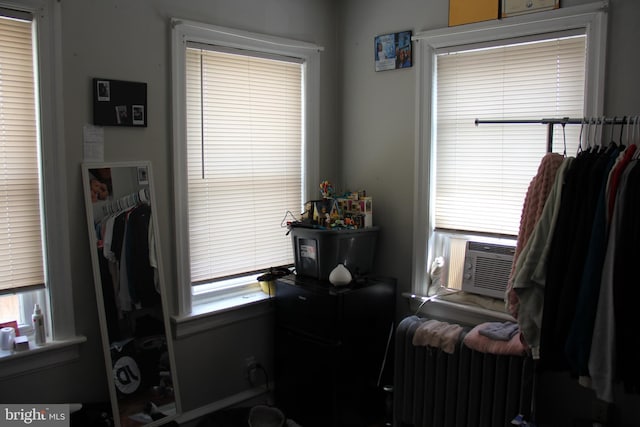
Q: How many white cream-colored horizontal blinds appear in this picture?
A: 3